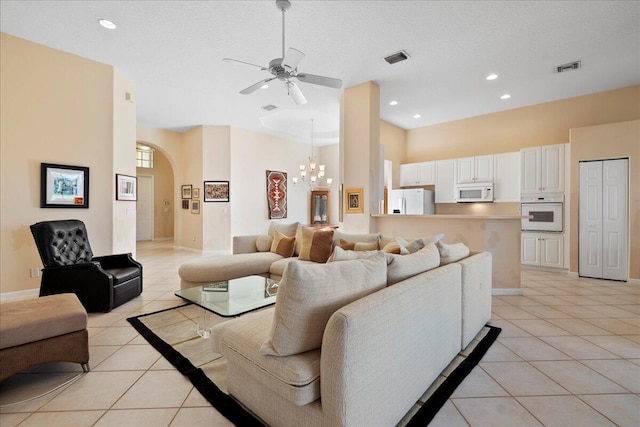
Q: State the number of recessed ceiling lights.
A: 6